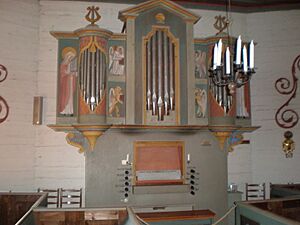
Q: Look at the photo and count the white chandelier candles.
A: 6